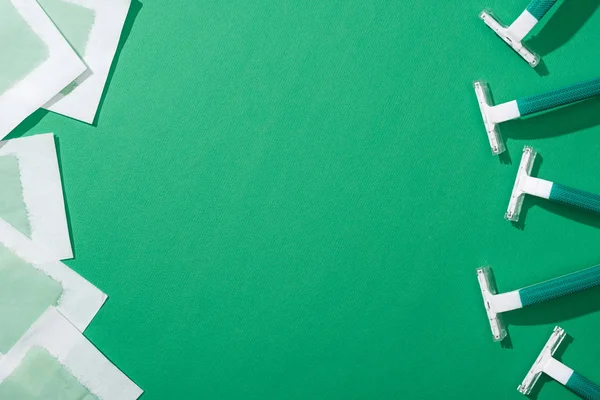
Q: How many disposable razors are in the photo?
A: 5